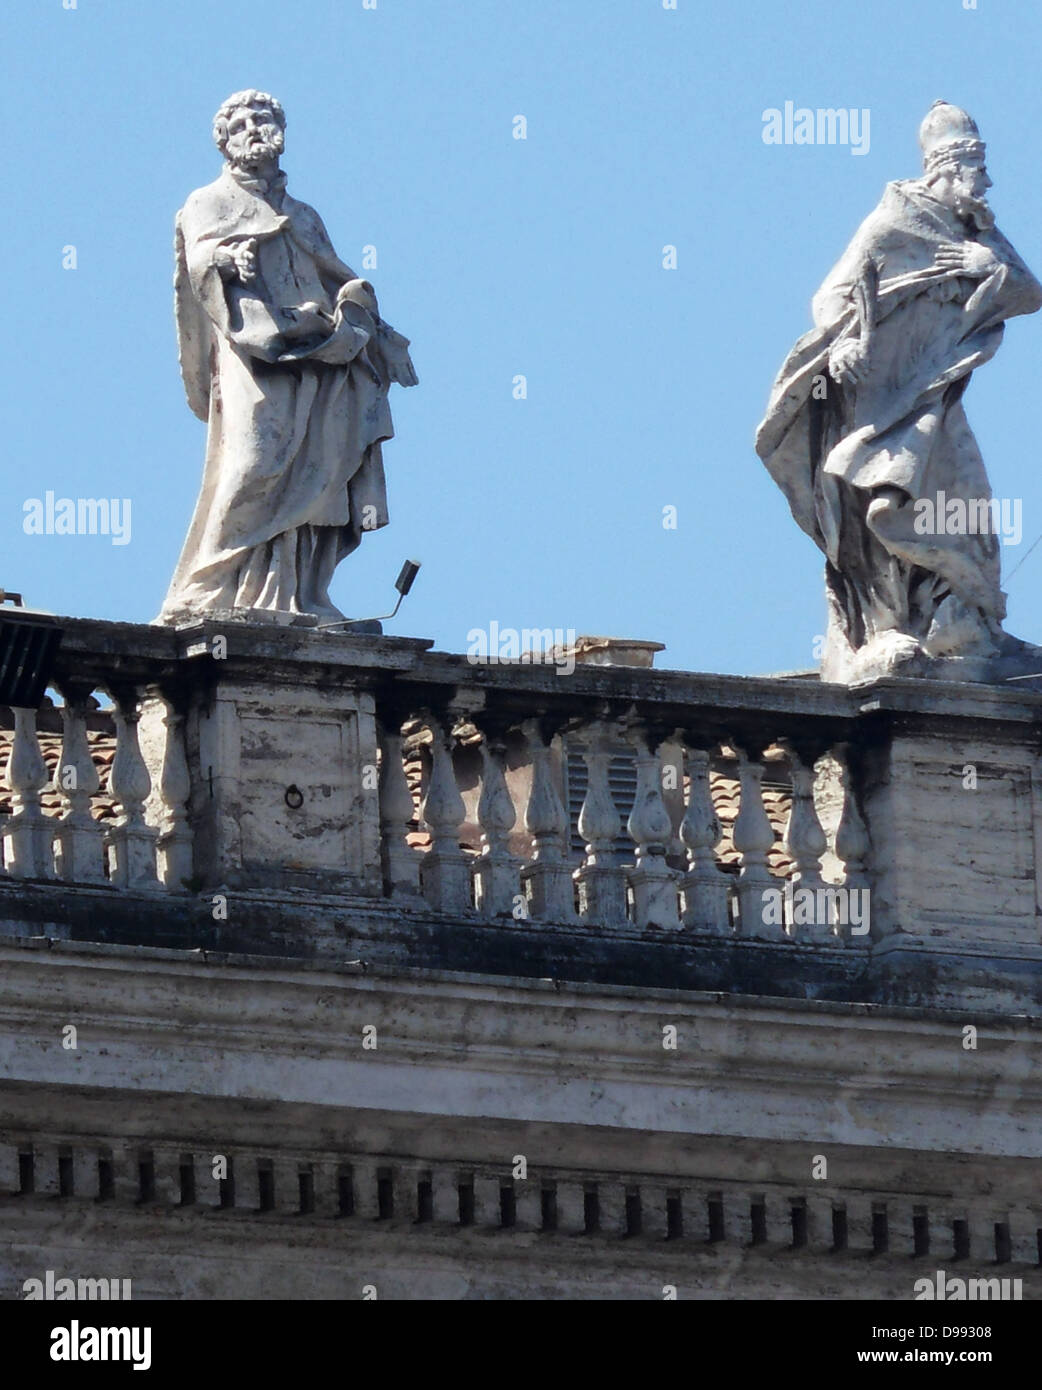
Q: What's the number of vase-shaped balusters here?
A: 14